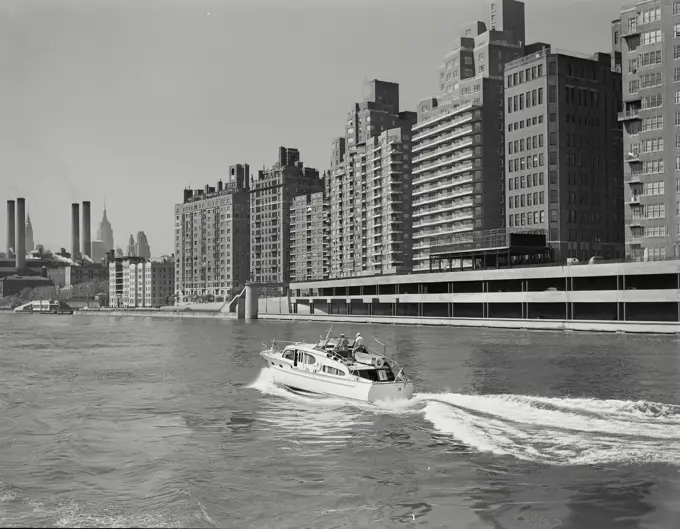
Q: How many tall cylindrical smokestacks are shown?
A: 4